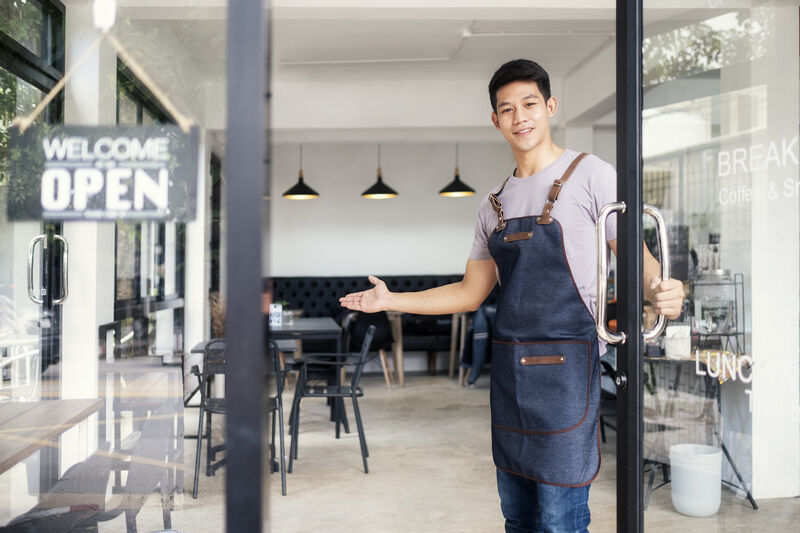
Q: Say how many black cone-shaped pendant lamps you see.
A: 3